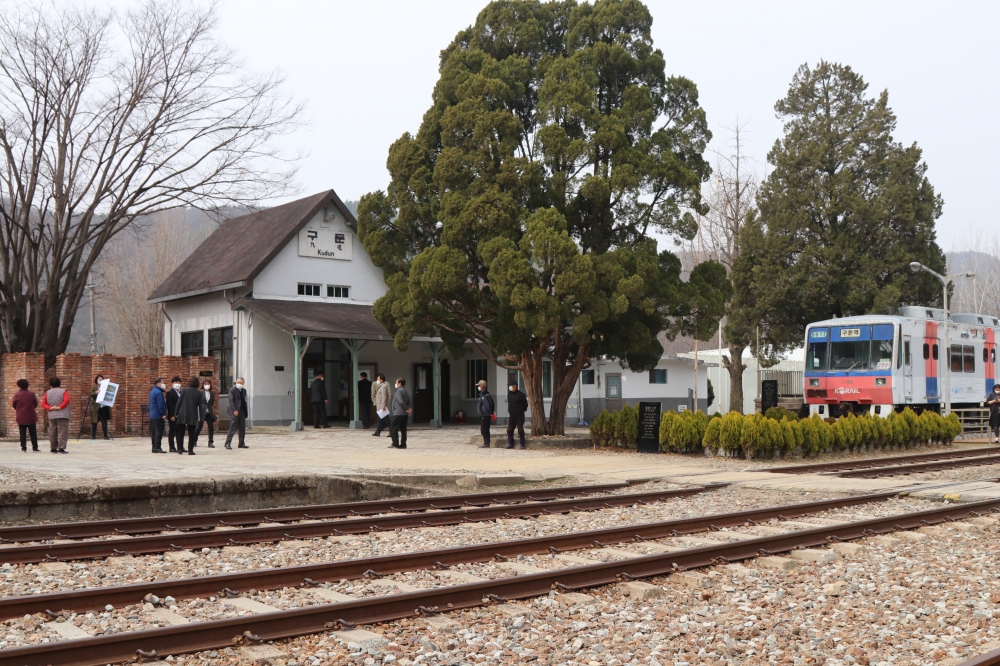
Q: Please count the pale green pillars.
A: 3